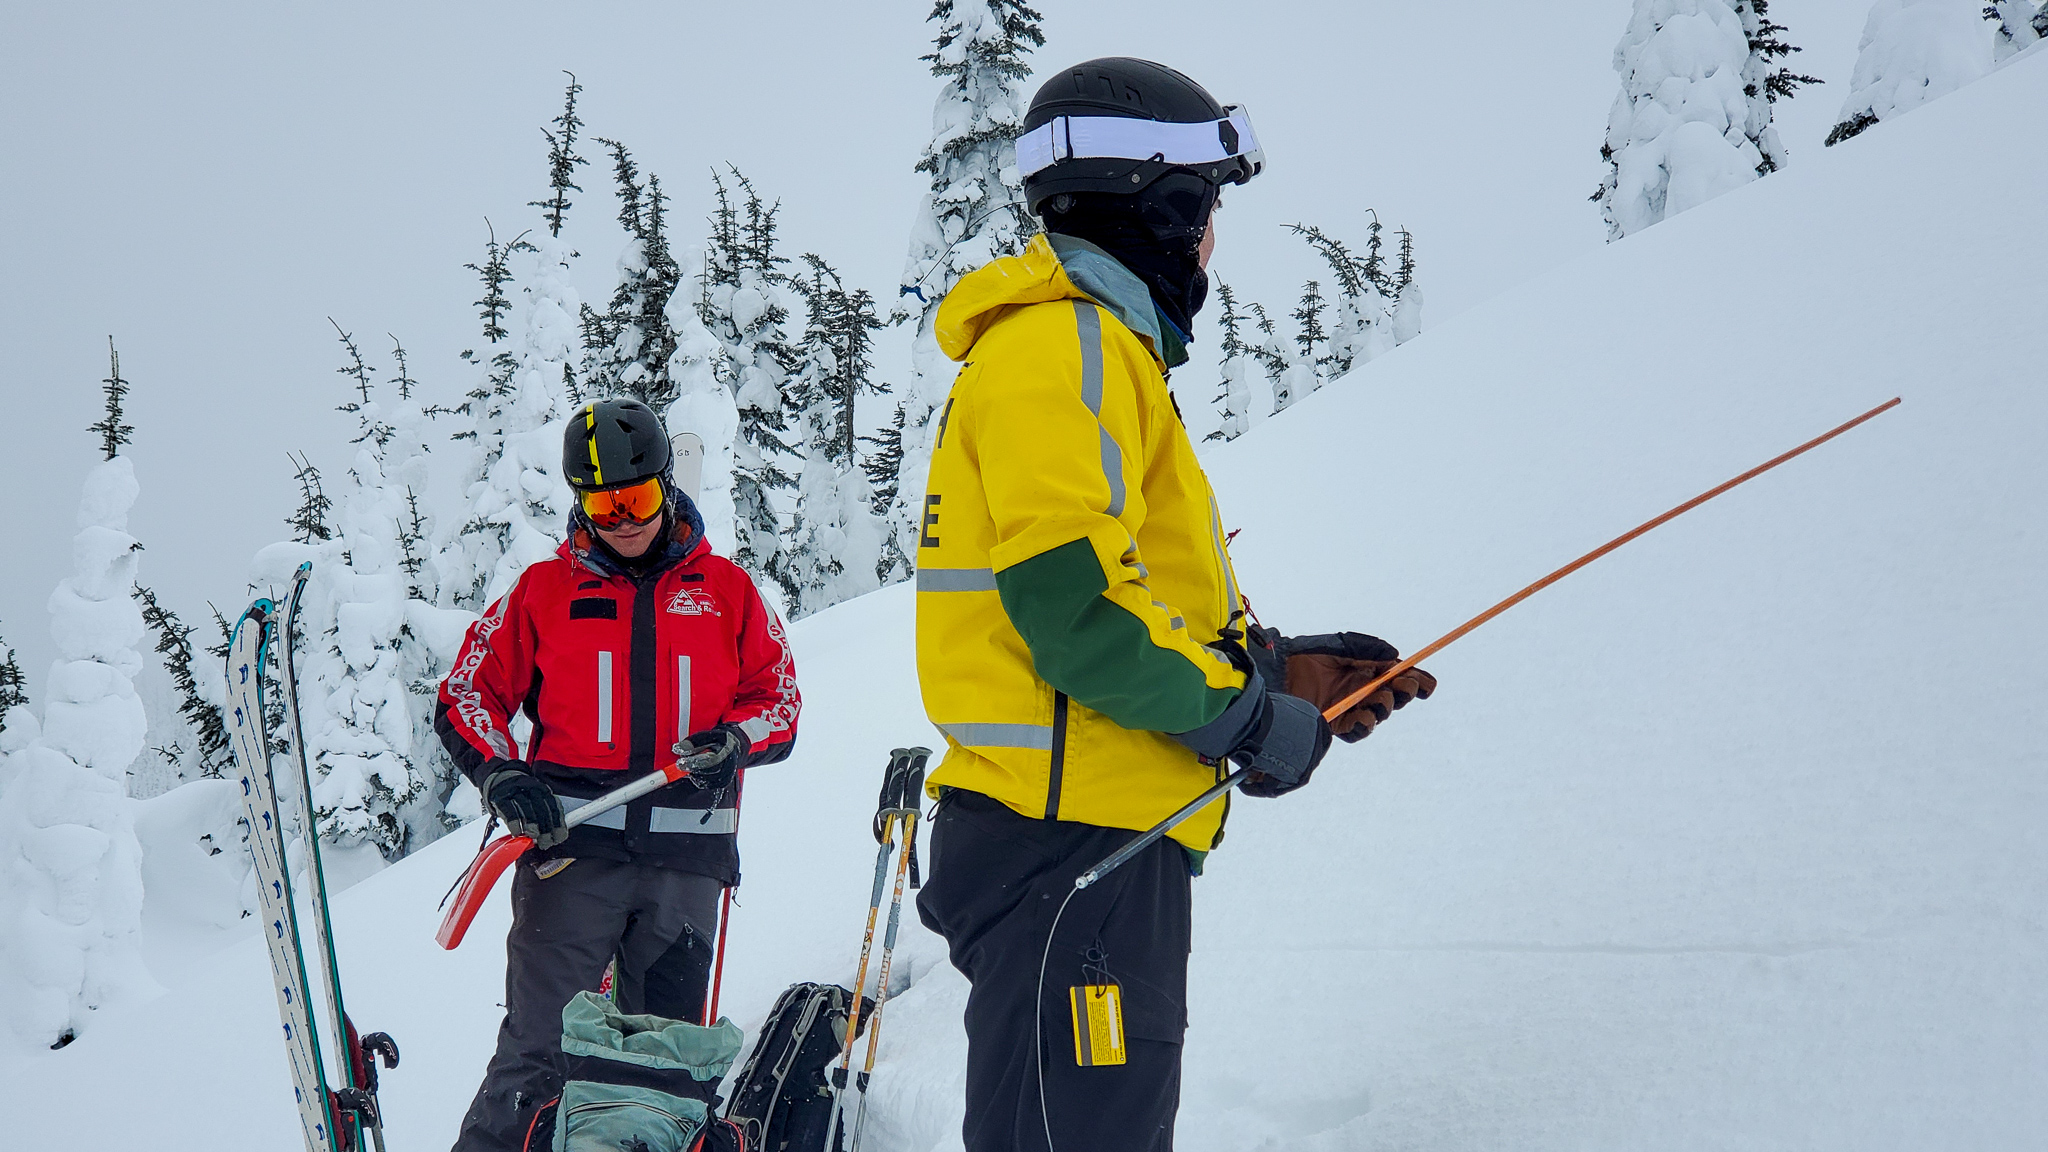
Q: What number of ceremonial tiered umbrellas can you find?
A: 0